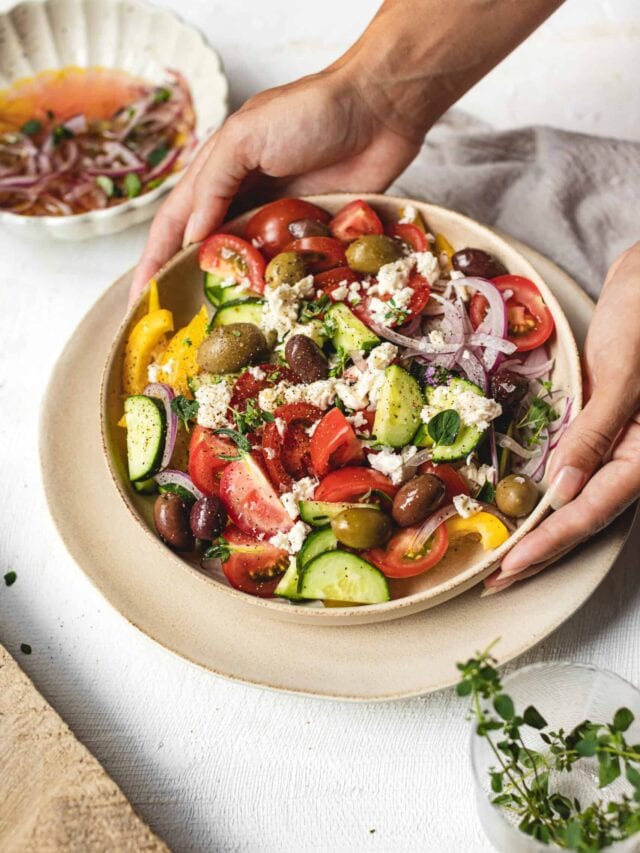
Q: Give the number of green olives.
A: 5